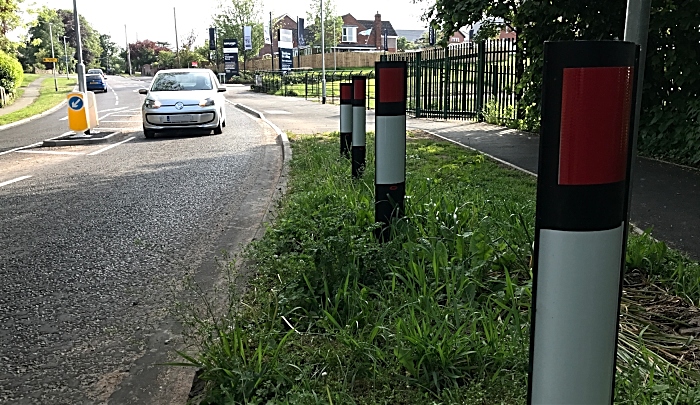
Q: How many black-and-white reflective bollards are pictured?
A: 4